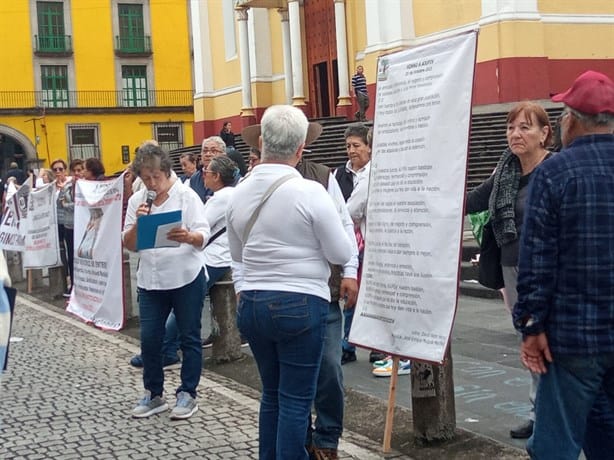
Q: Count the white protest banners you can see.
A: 4